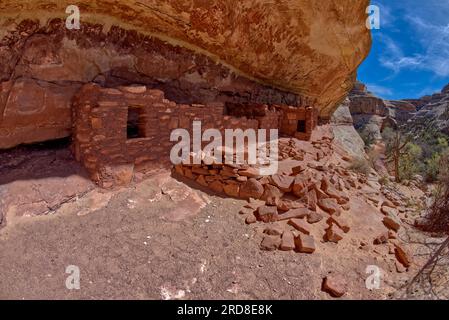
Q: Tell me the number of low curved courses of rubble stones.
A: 1